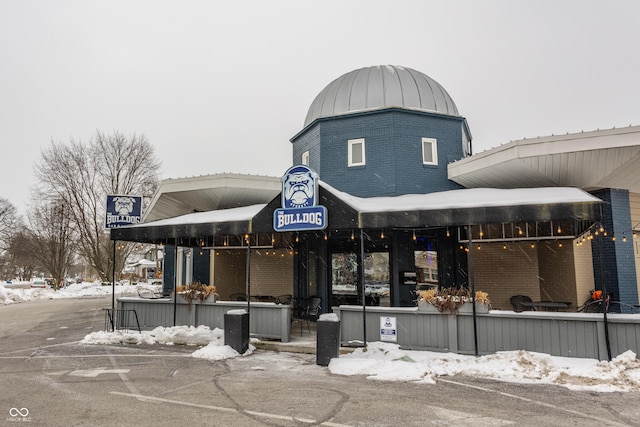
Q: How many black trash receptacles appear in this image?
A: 2